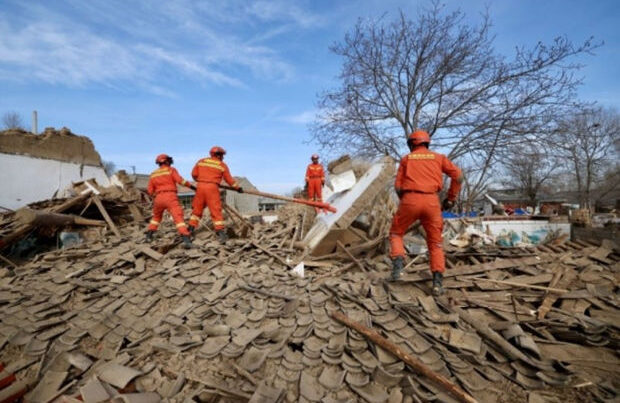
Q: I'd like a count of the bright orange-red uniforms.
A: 4